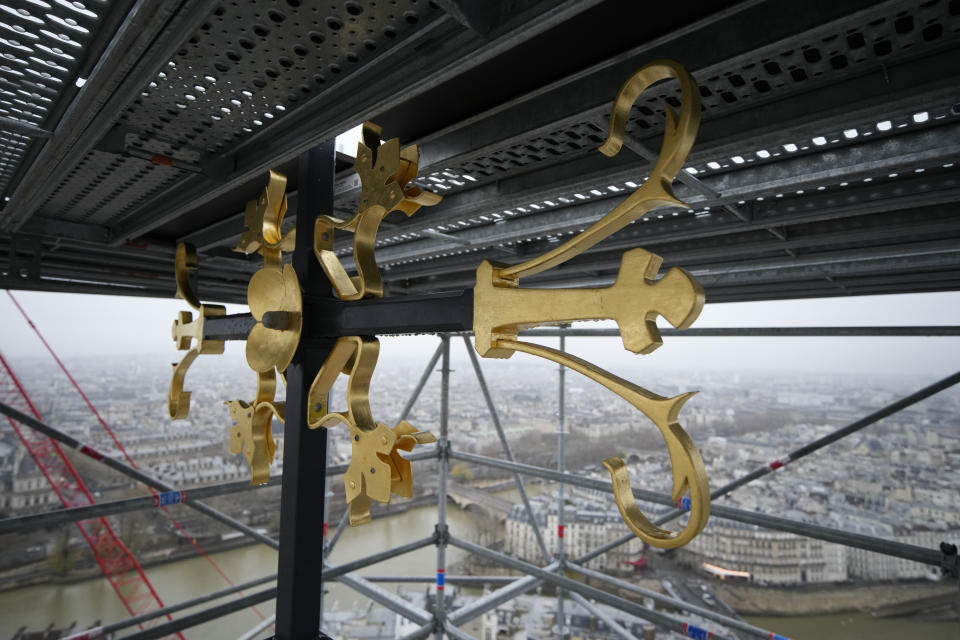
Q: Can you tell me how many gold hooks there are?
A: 4